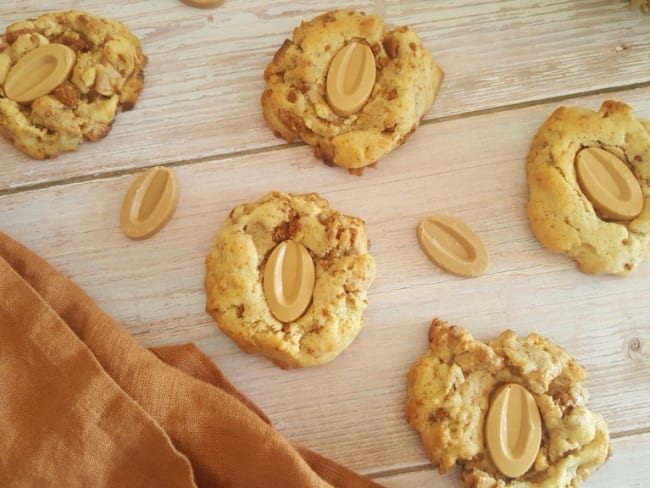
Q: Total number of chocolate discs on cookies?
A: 5